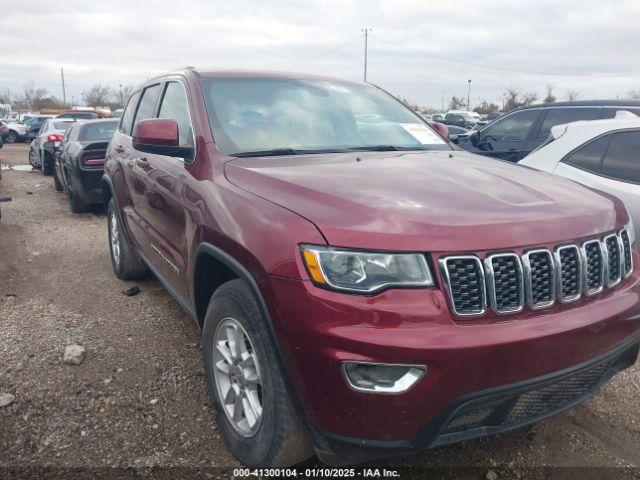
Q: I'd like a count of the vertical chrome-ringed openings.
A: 7